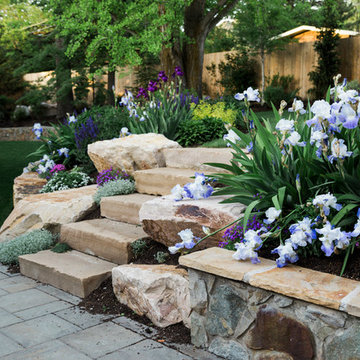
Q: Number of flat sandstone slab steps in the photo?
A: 5